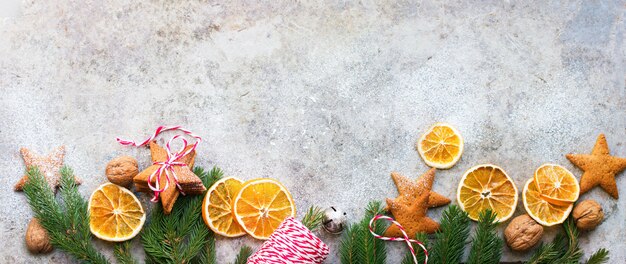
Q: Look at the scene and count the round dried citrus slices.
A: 7